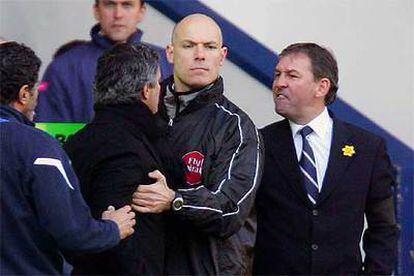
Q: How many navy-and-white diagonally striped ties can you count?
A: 1